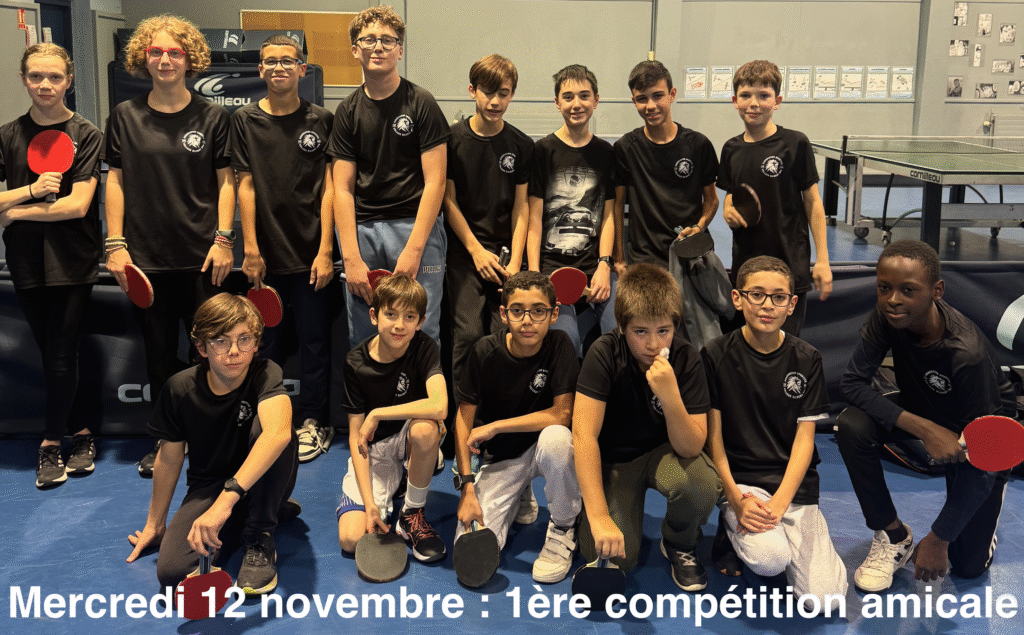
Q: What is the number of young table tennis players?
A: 14